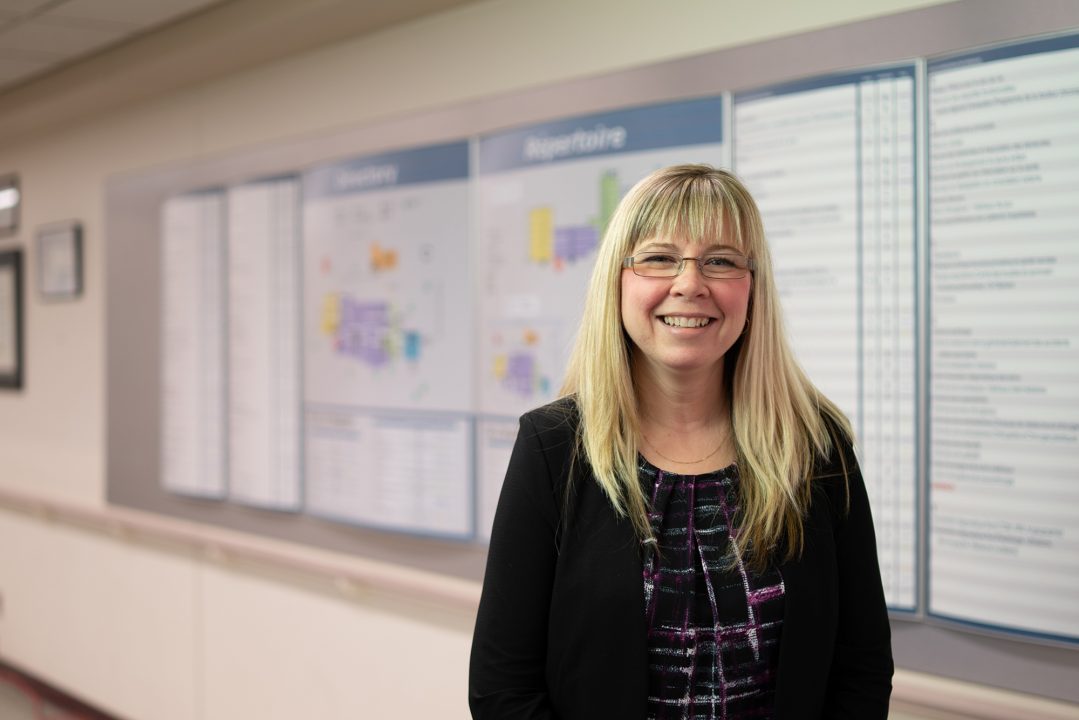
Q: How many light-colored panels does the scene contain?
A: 6